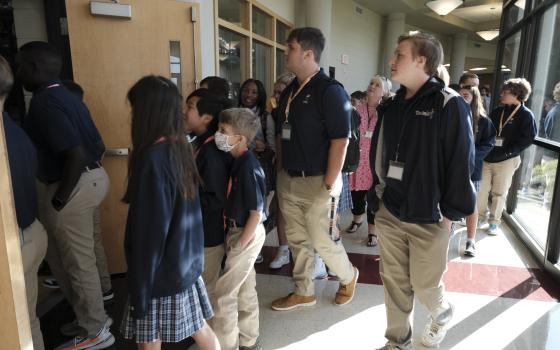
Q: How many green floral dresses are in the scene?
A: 0